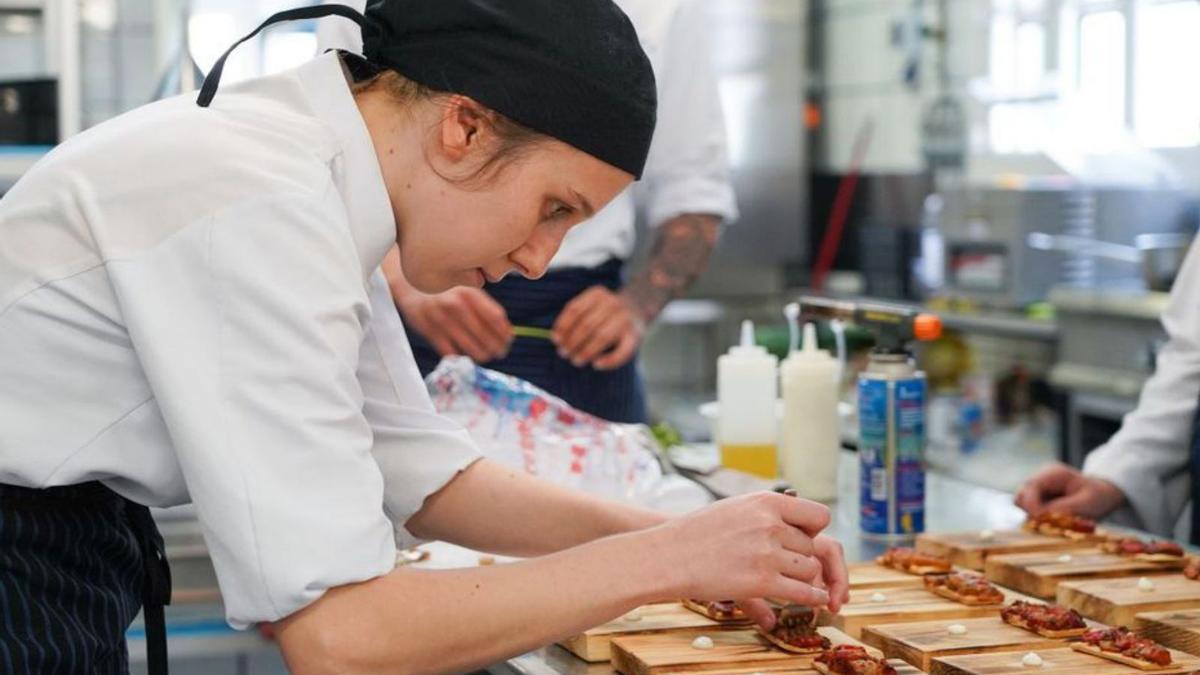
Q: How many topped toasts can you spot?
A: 10